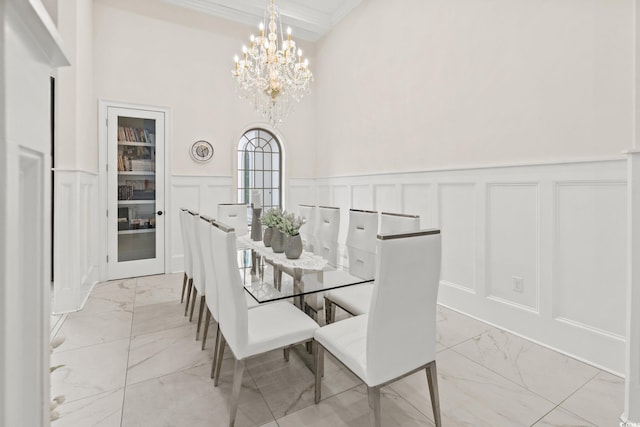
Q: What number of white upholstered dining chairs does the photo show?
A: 10